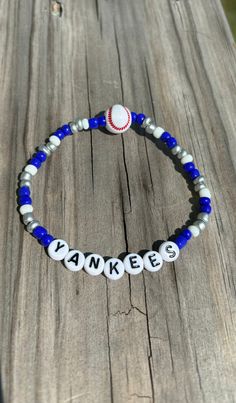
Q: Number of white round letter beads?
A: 7